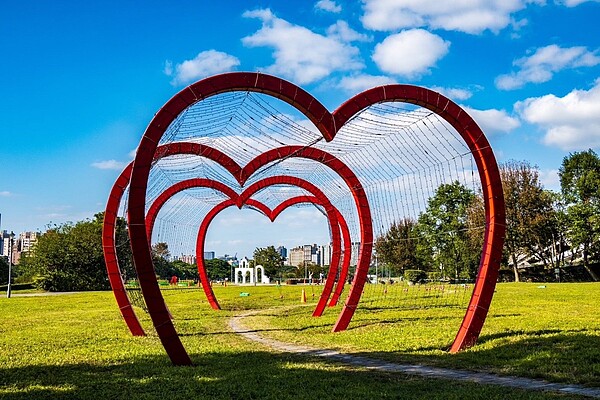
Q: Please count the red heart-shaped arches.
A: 4